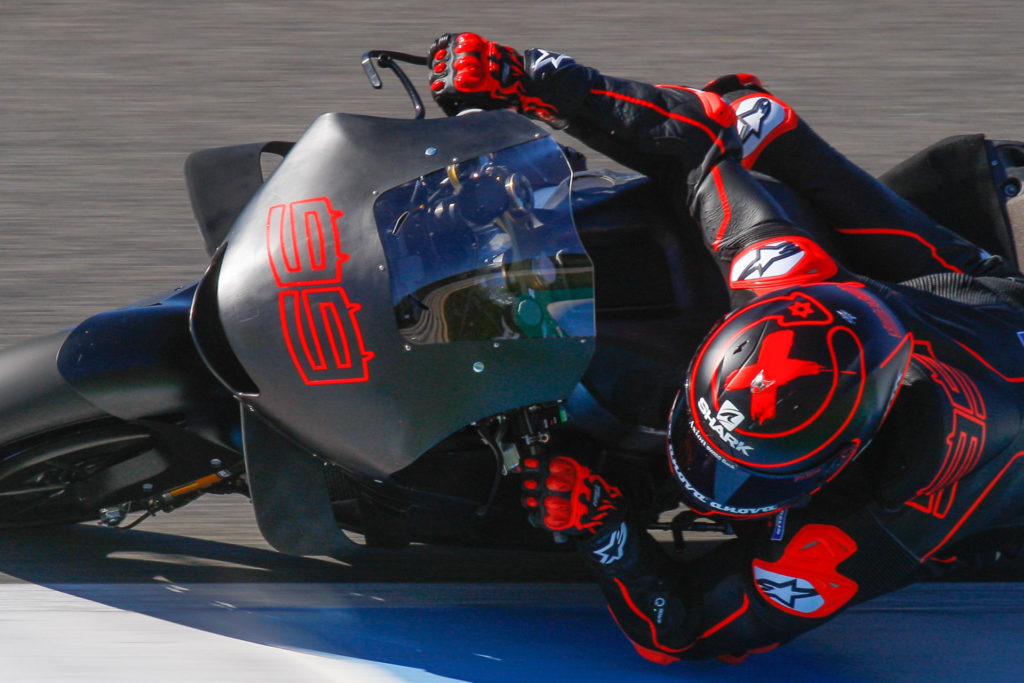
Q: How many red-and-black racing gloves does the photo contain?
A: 2